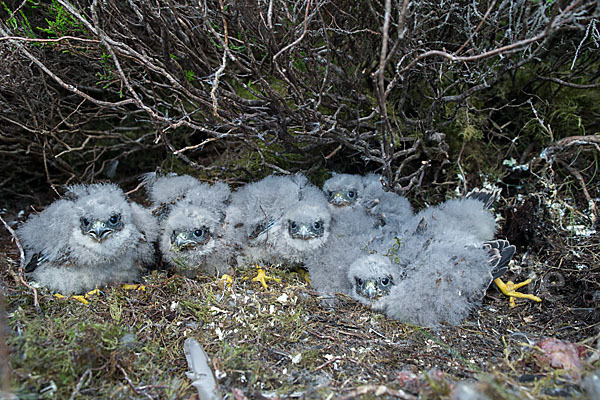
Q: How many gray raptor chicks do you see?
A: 5